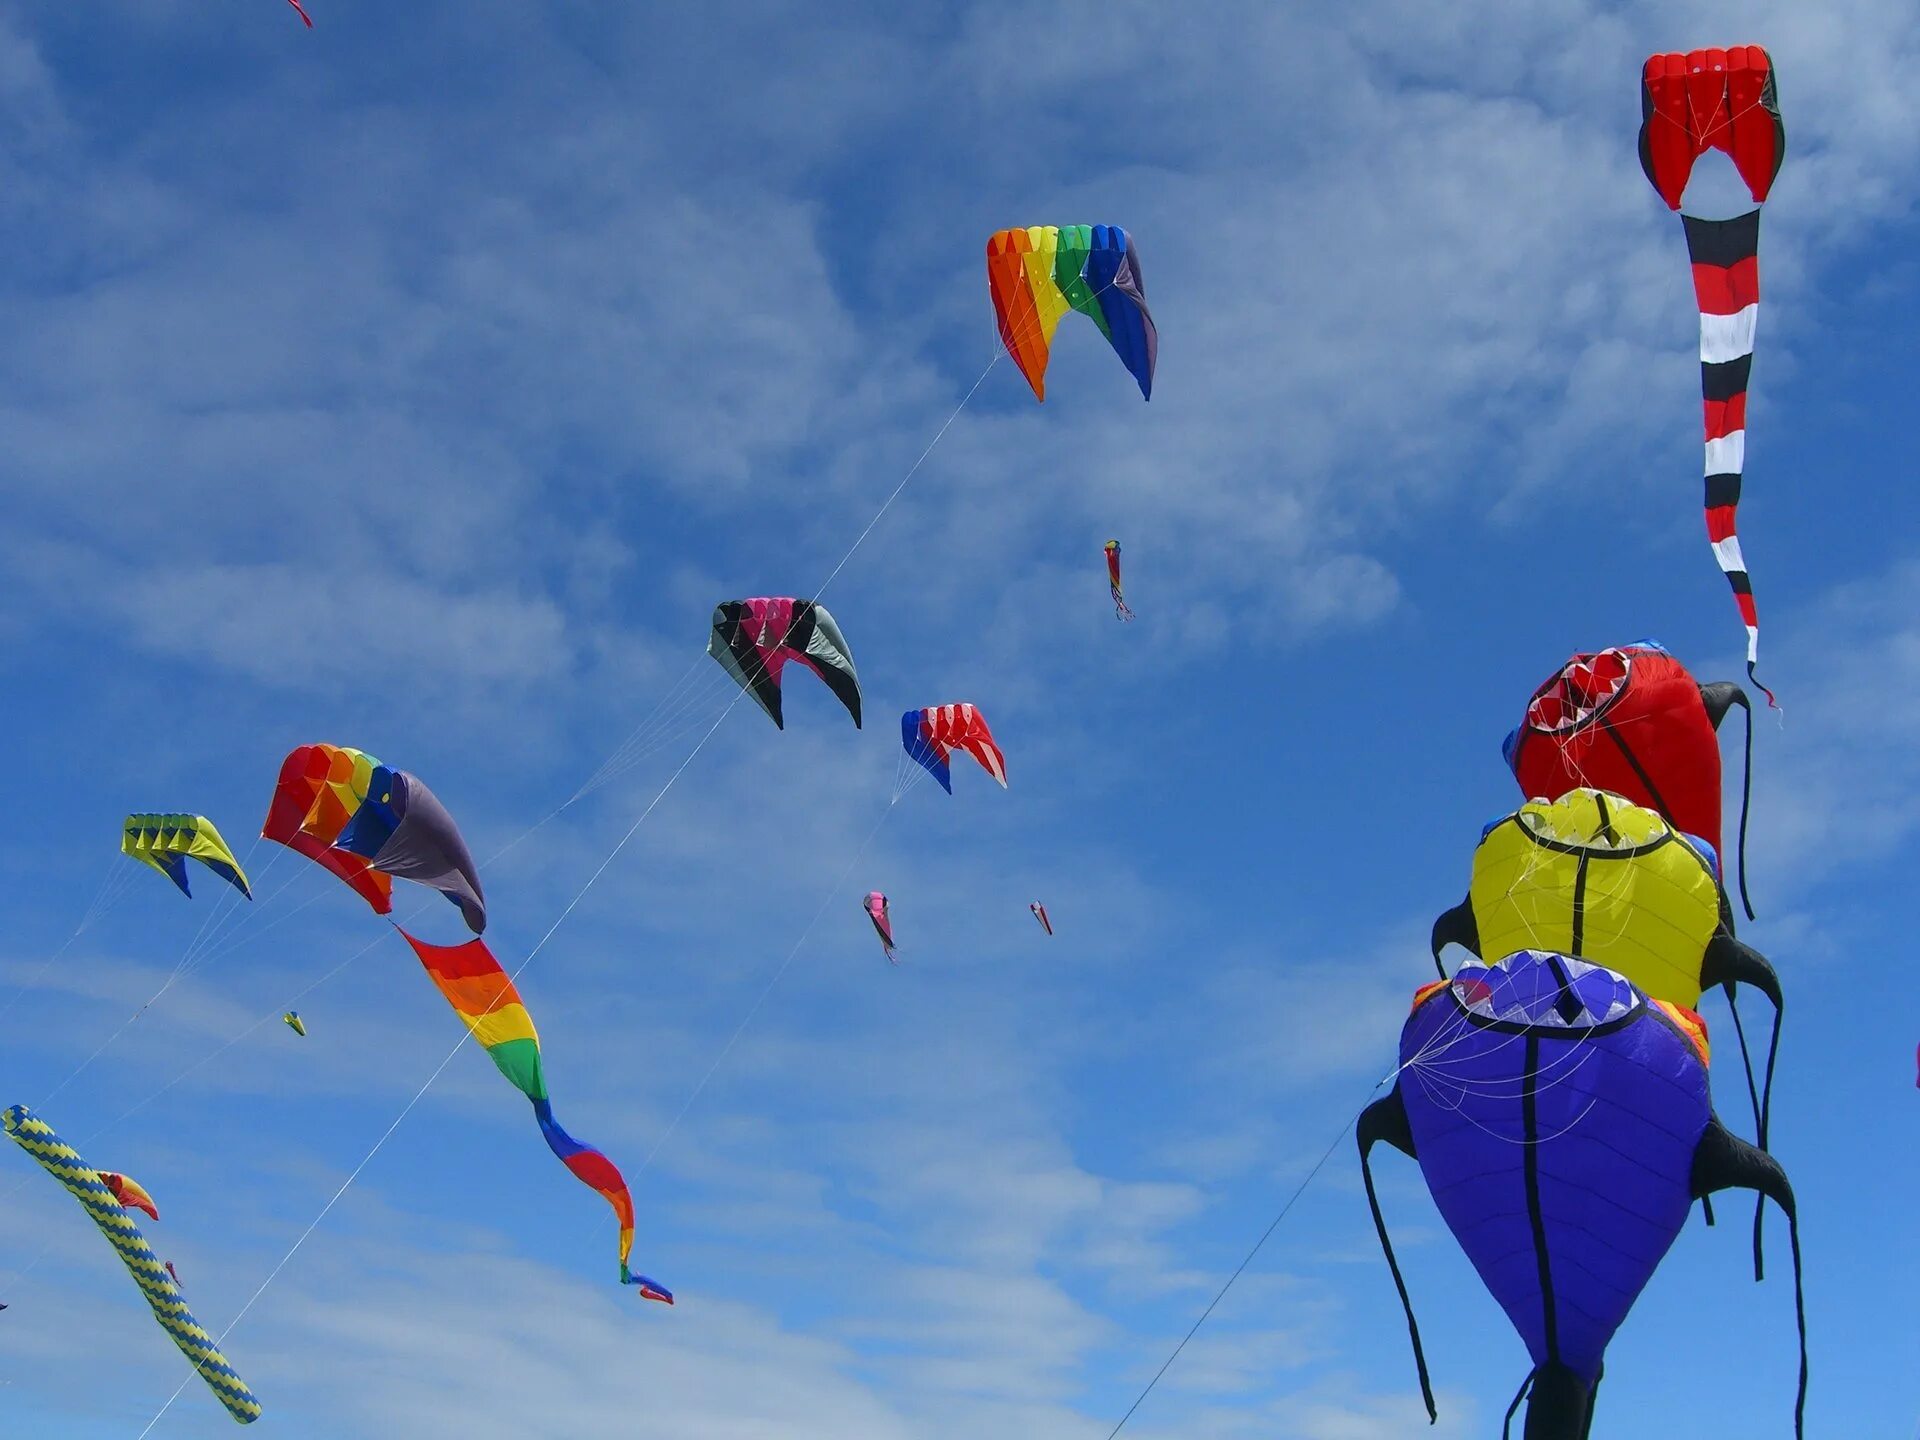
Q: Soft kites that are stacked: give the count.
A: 3